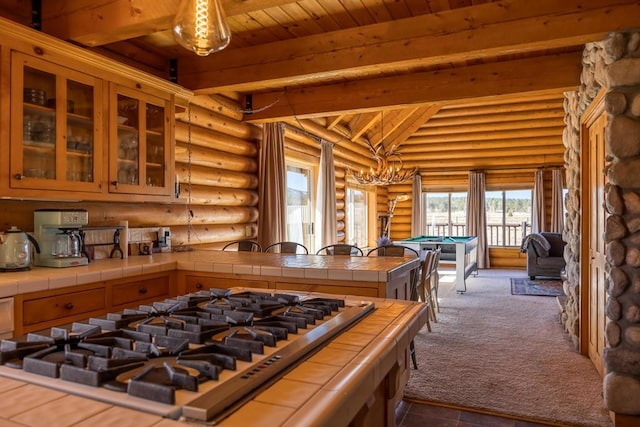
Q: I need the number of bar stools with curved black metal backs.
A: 4